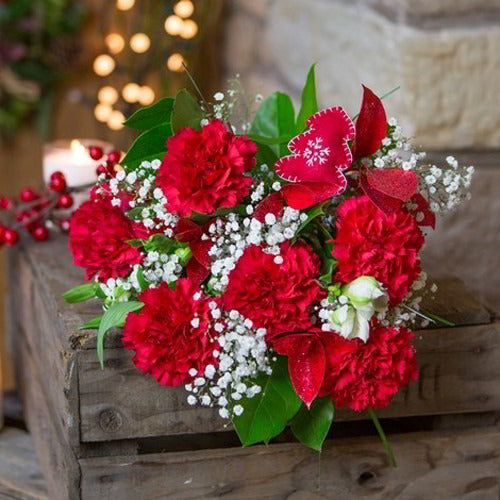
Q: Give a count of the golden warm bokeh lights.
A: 13